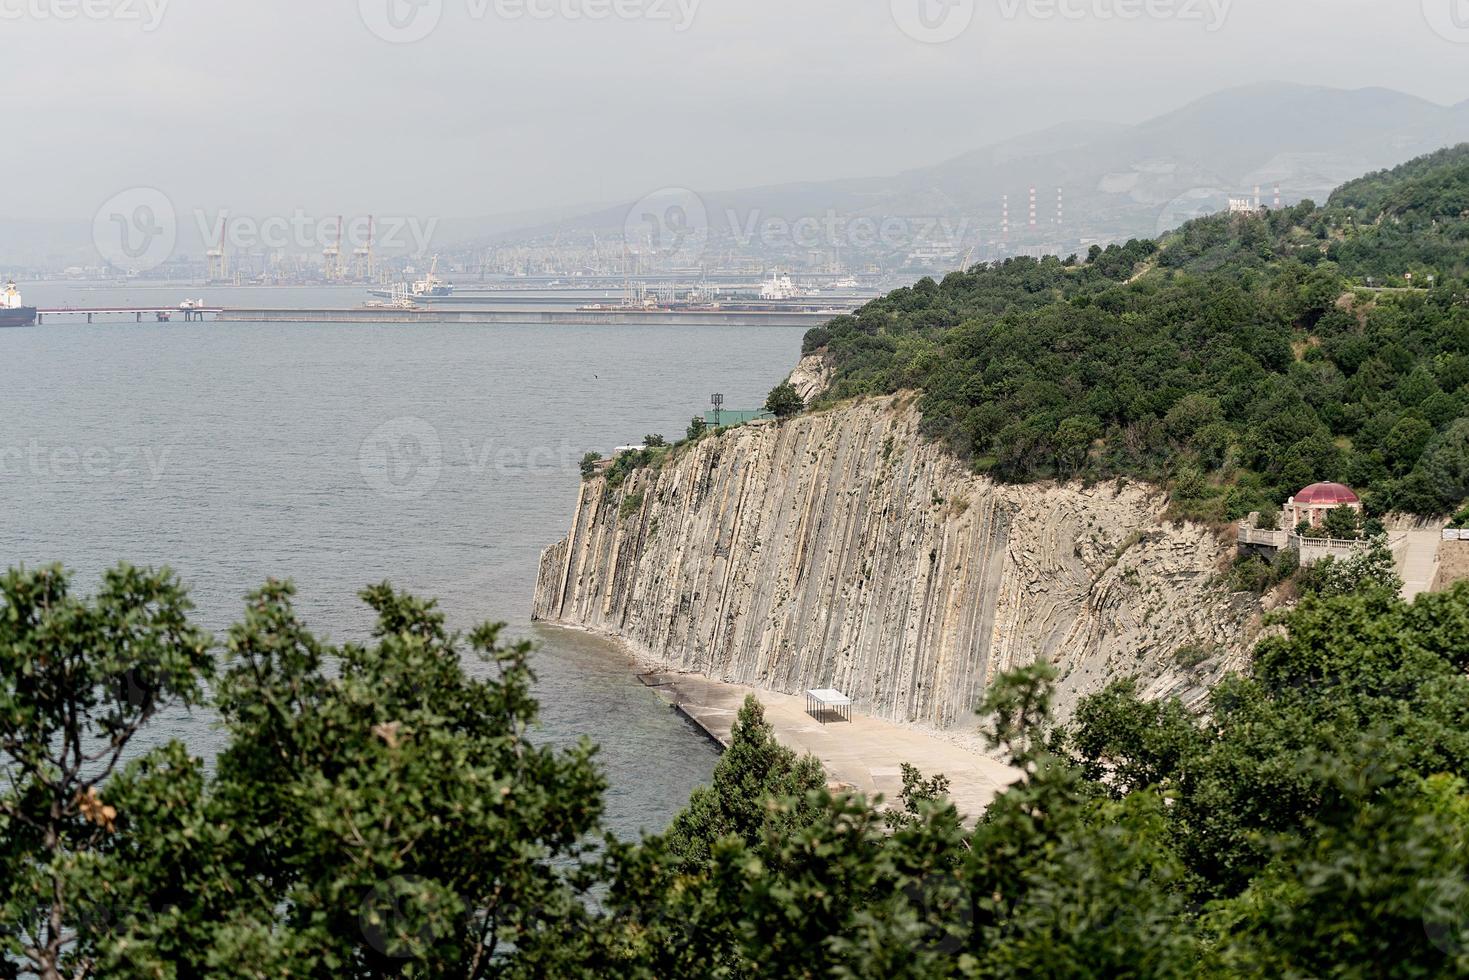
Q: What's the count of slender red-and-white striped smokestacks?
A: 5